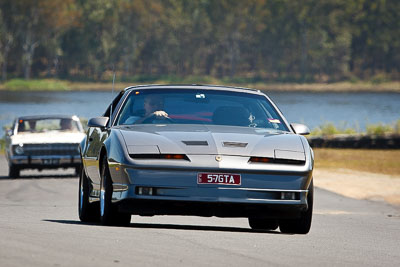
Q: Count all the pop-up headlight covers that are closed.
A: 2